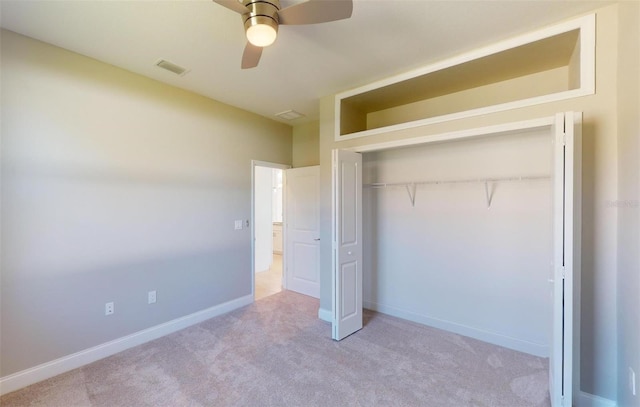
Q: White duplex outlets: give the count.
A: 2